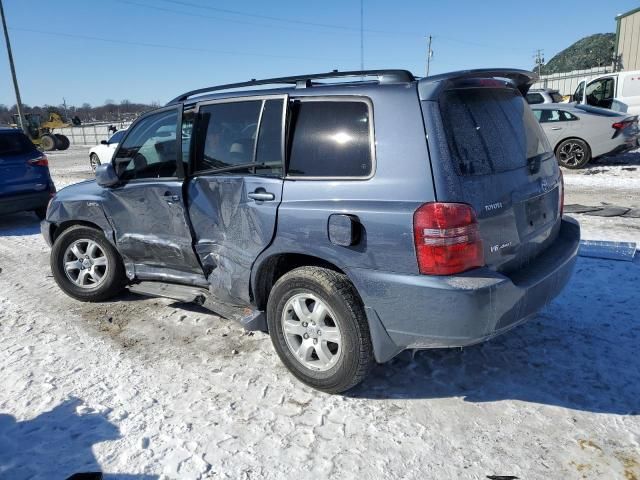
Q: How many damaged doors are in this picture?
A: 2